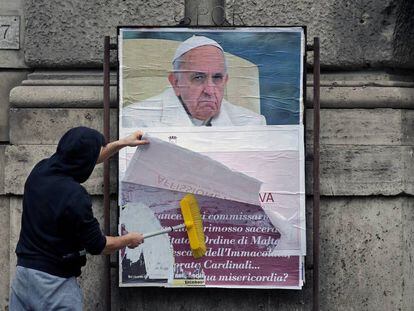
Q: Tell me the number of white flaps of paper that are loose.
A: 1